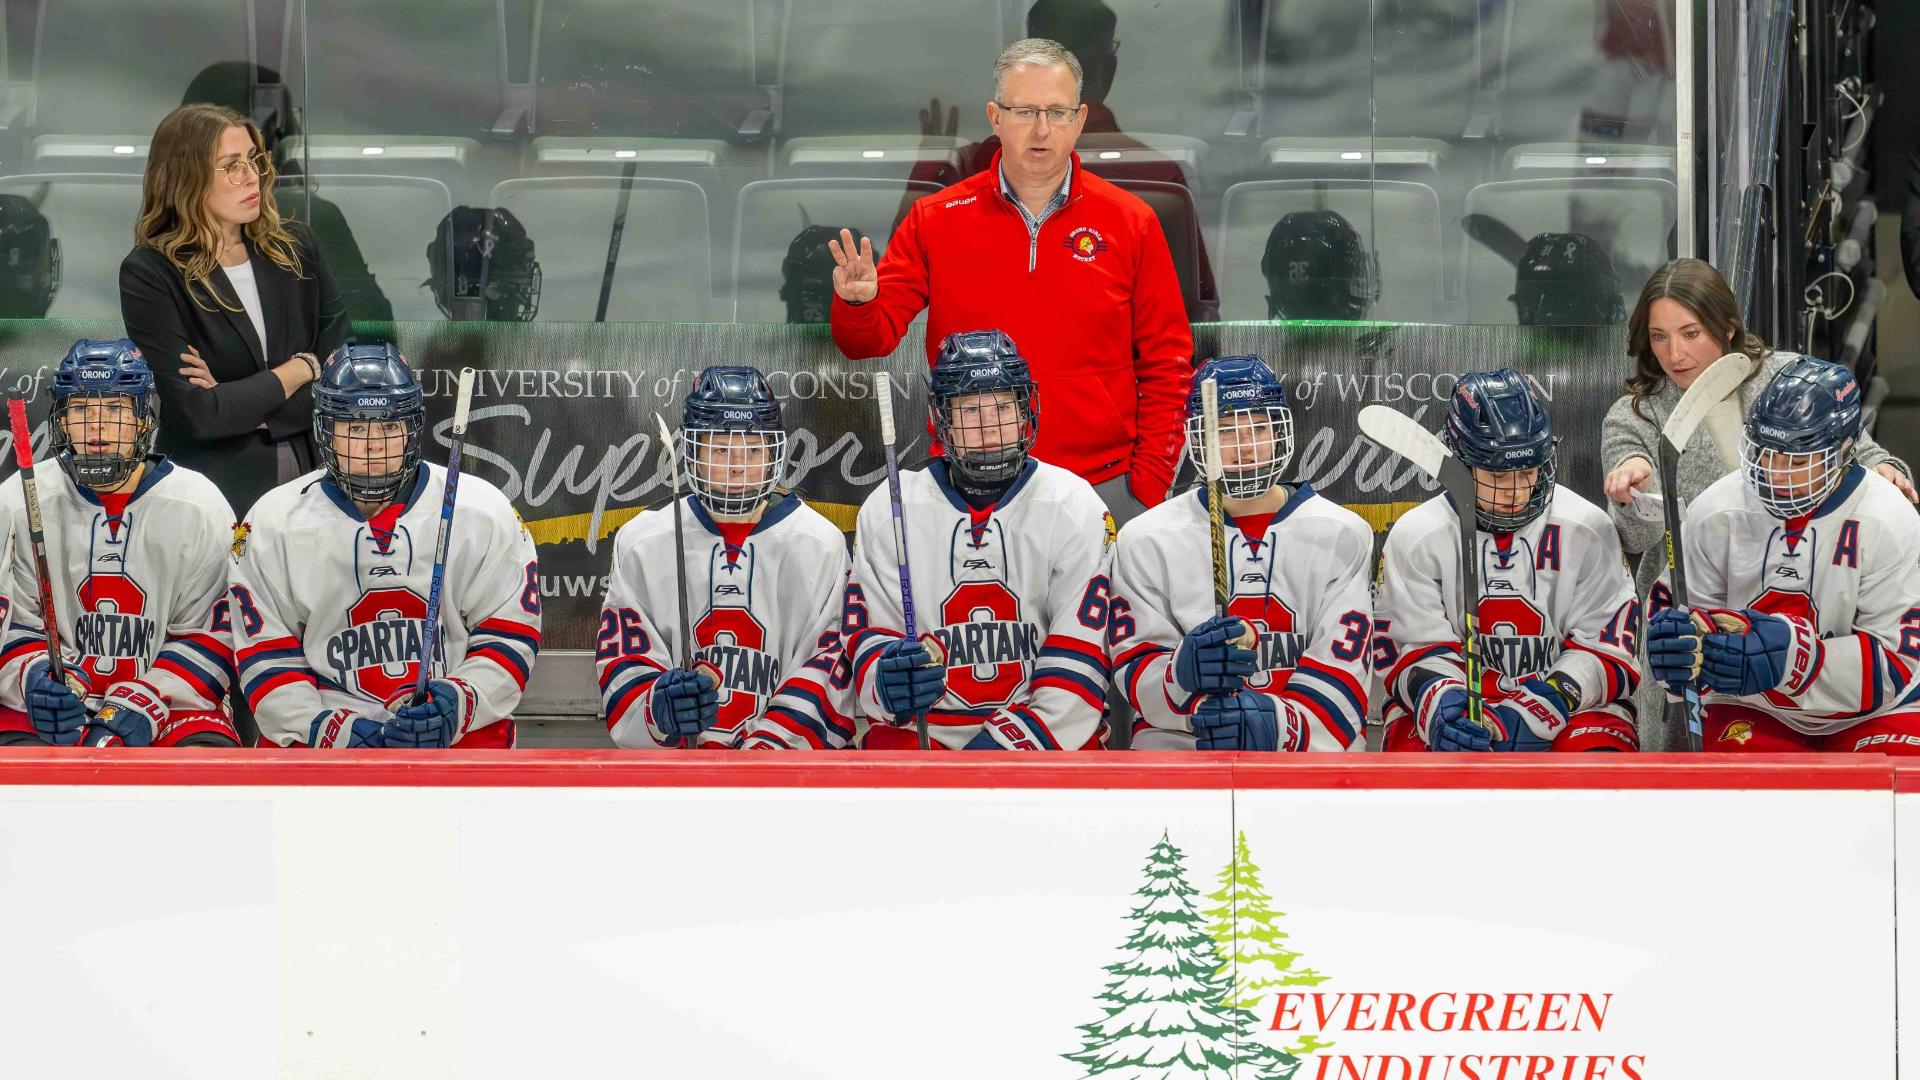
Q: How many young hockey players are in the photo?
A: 7